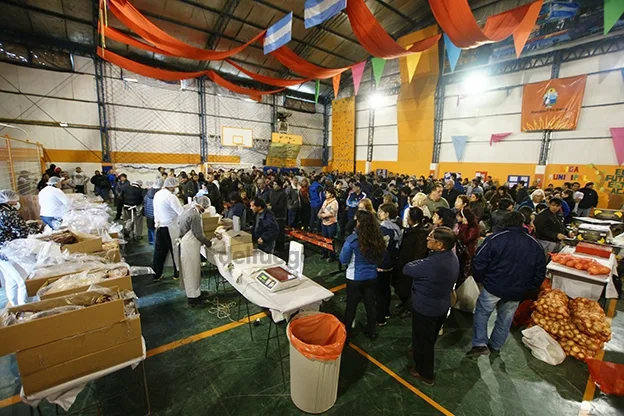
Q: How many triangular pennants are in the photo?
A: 11